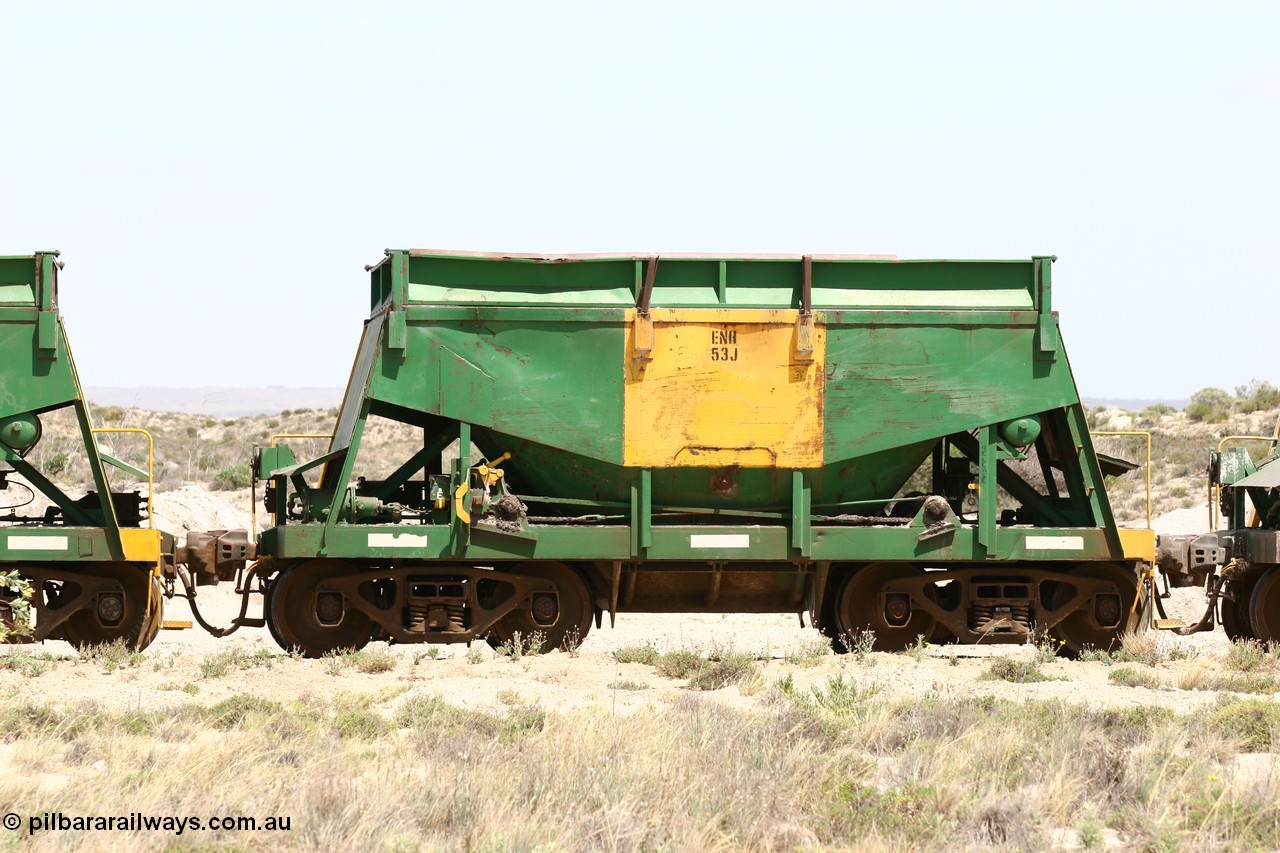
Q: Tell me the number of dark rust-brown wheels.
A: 6